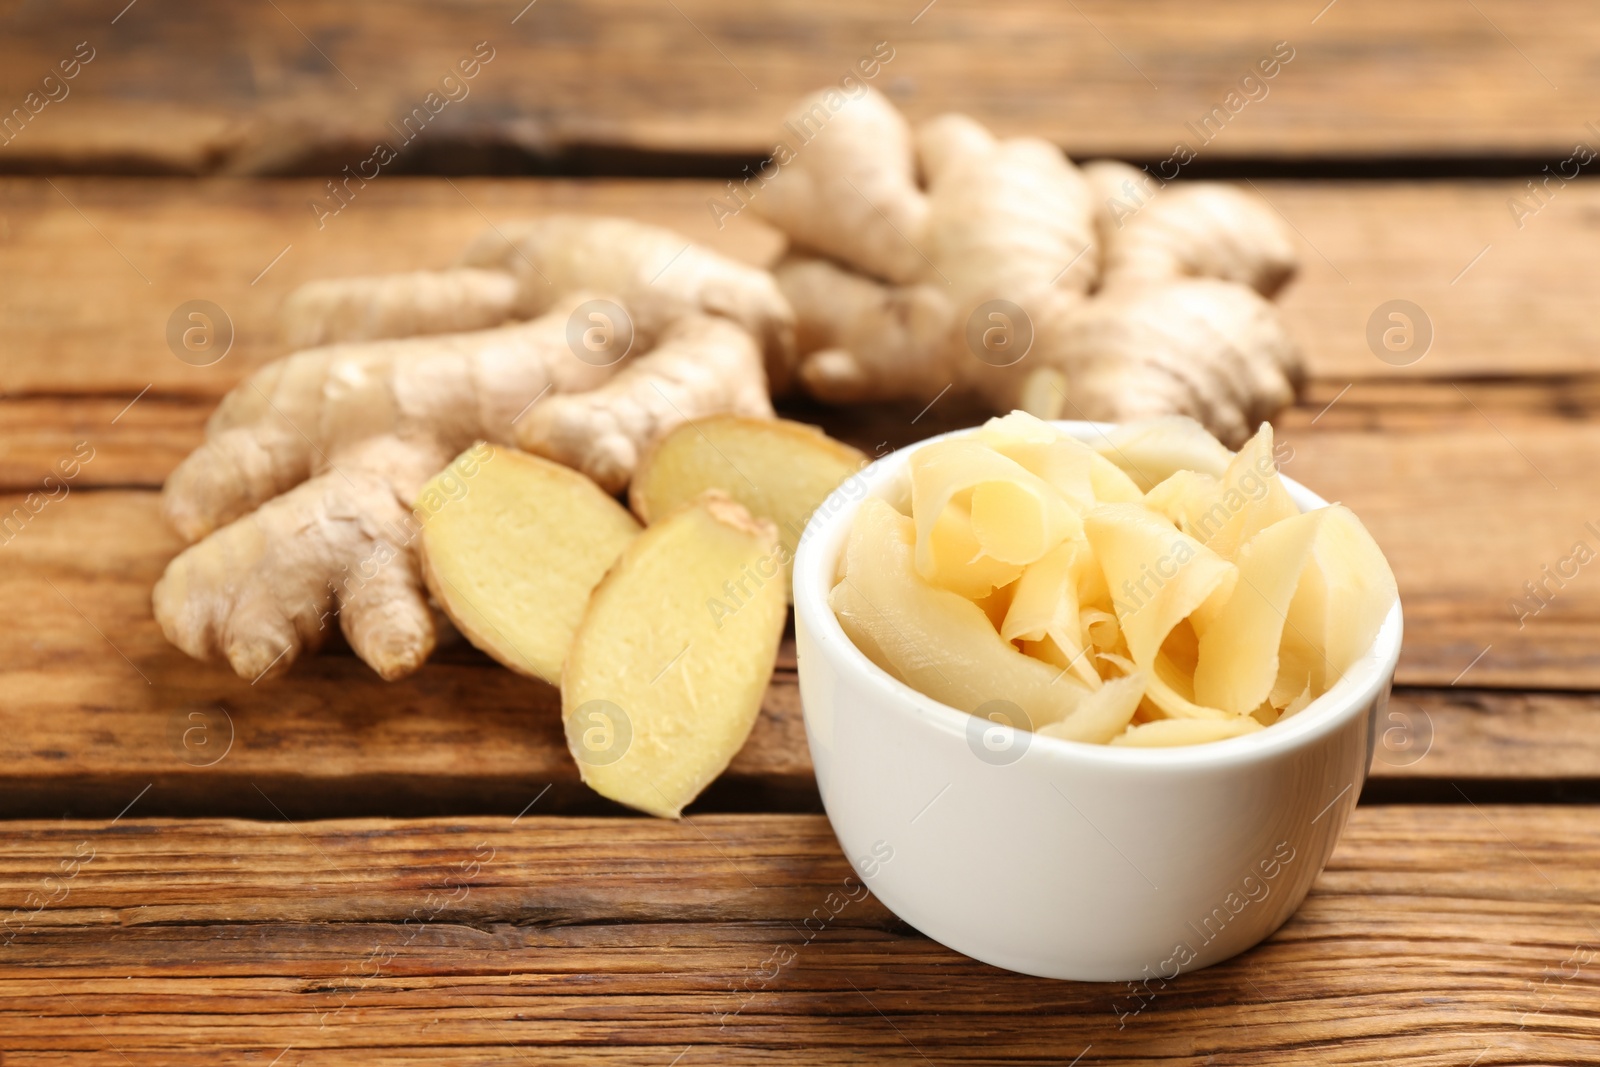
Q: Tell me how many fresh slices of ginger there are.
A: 3